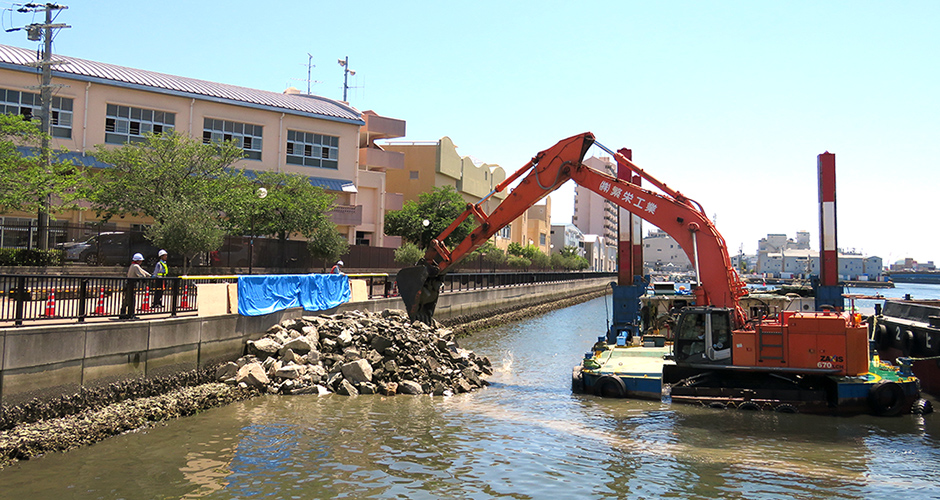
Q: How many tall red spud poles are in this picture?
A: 3